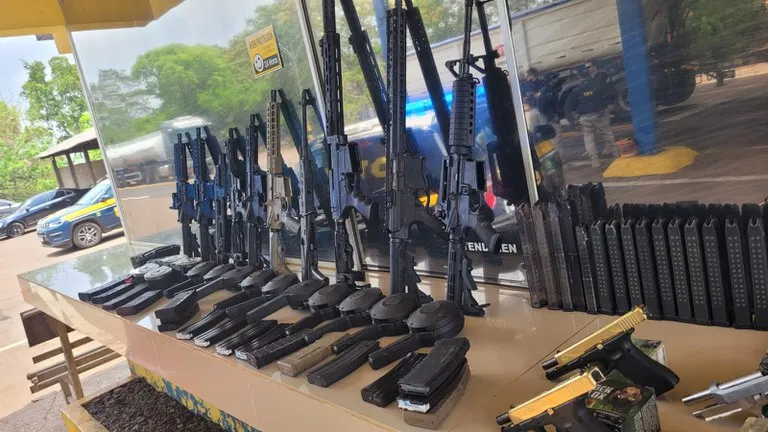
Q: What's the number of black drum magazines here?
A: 10